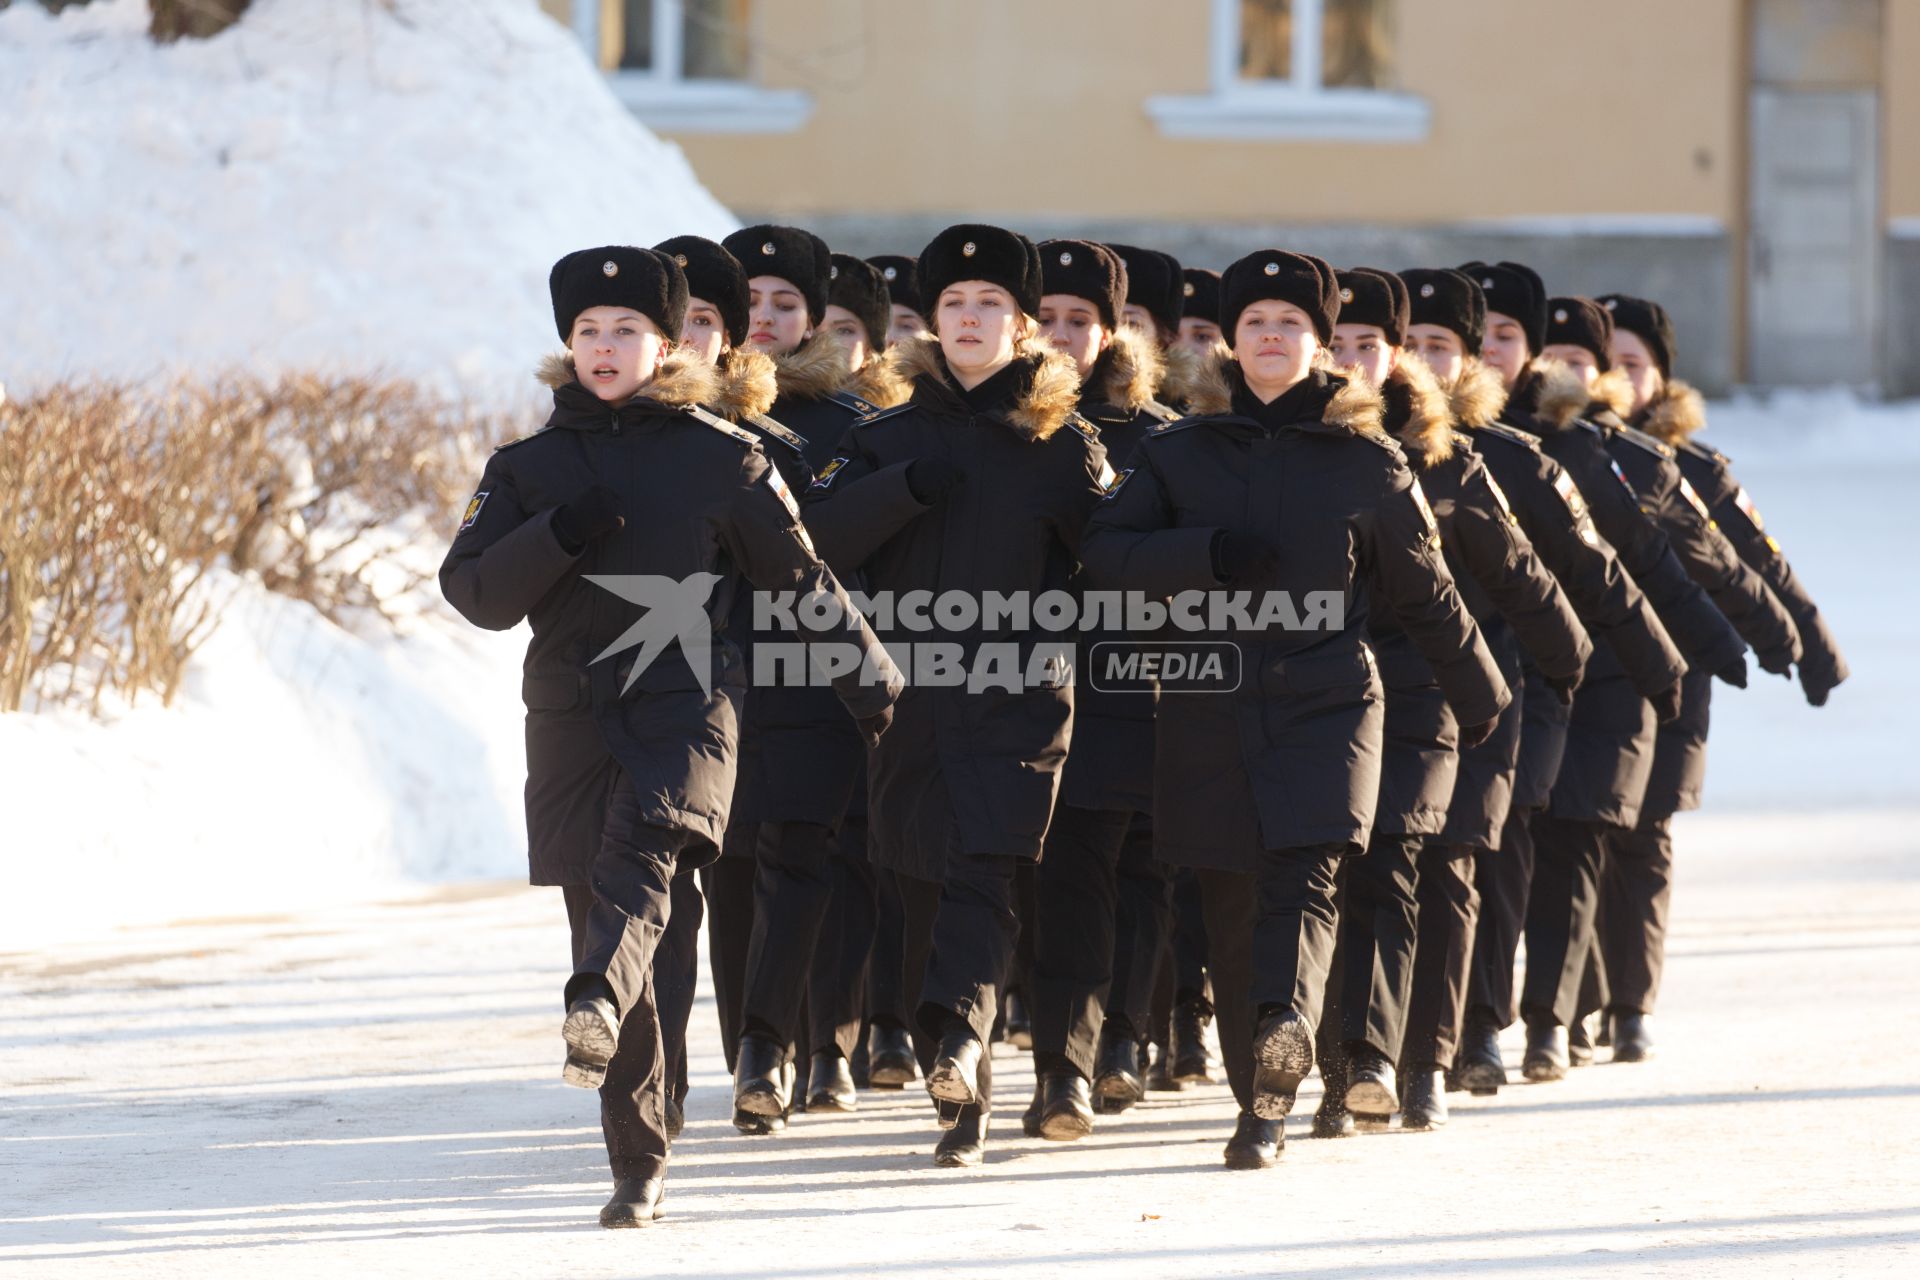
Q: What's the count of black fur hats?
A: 15